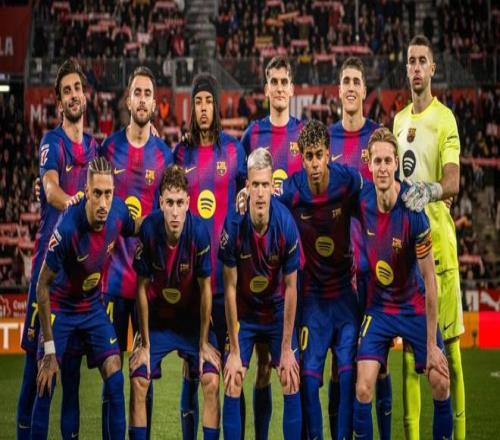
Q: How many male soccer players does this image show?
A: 11